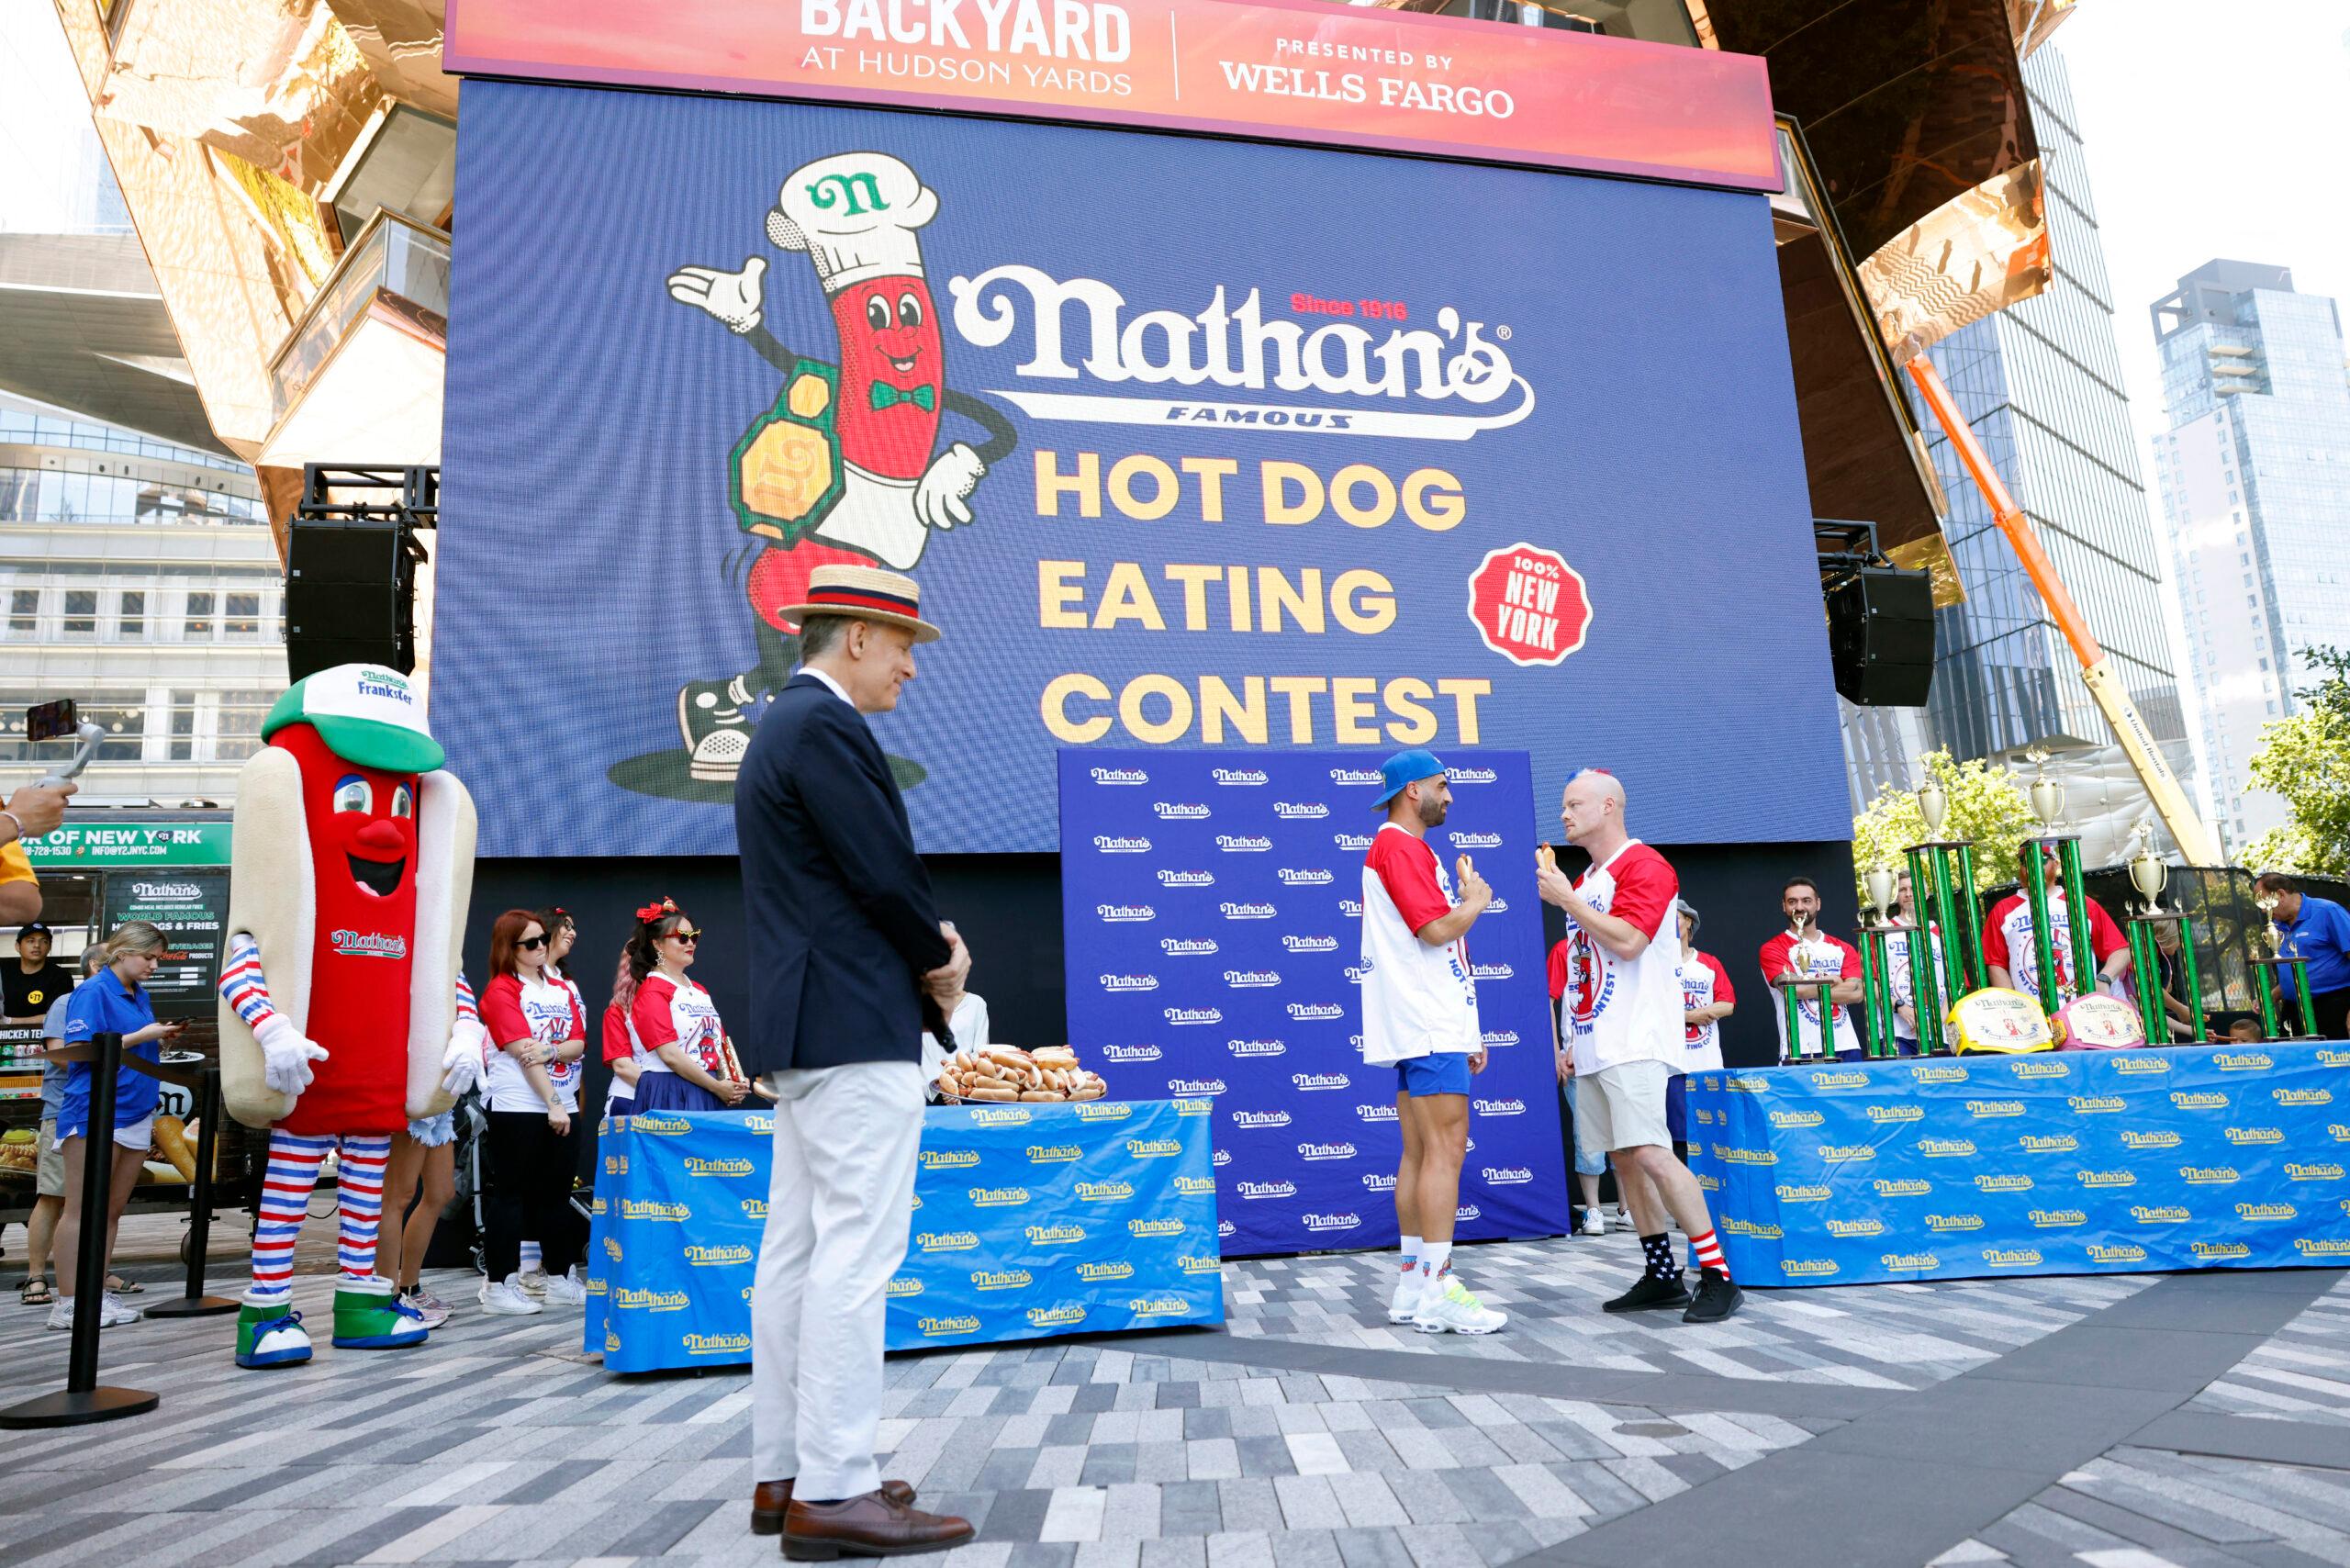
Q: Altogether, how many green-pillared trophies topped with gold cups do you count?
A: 6